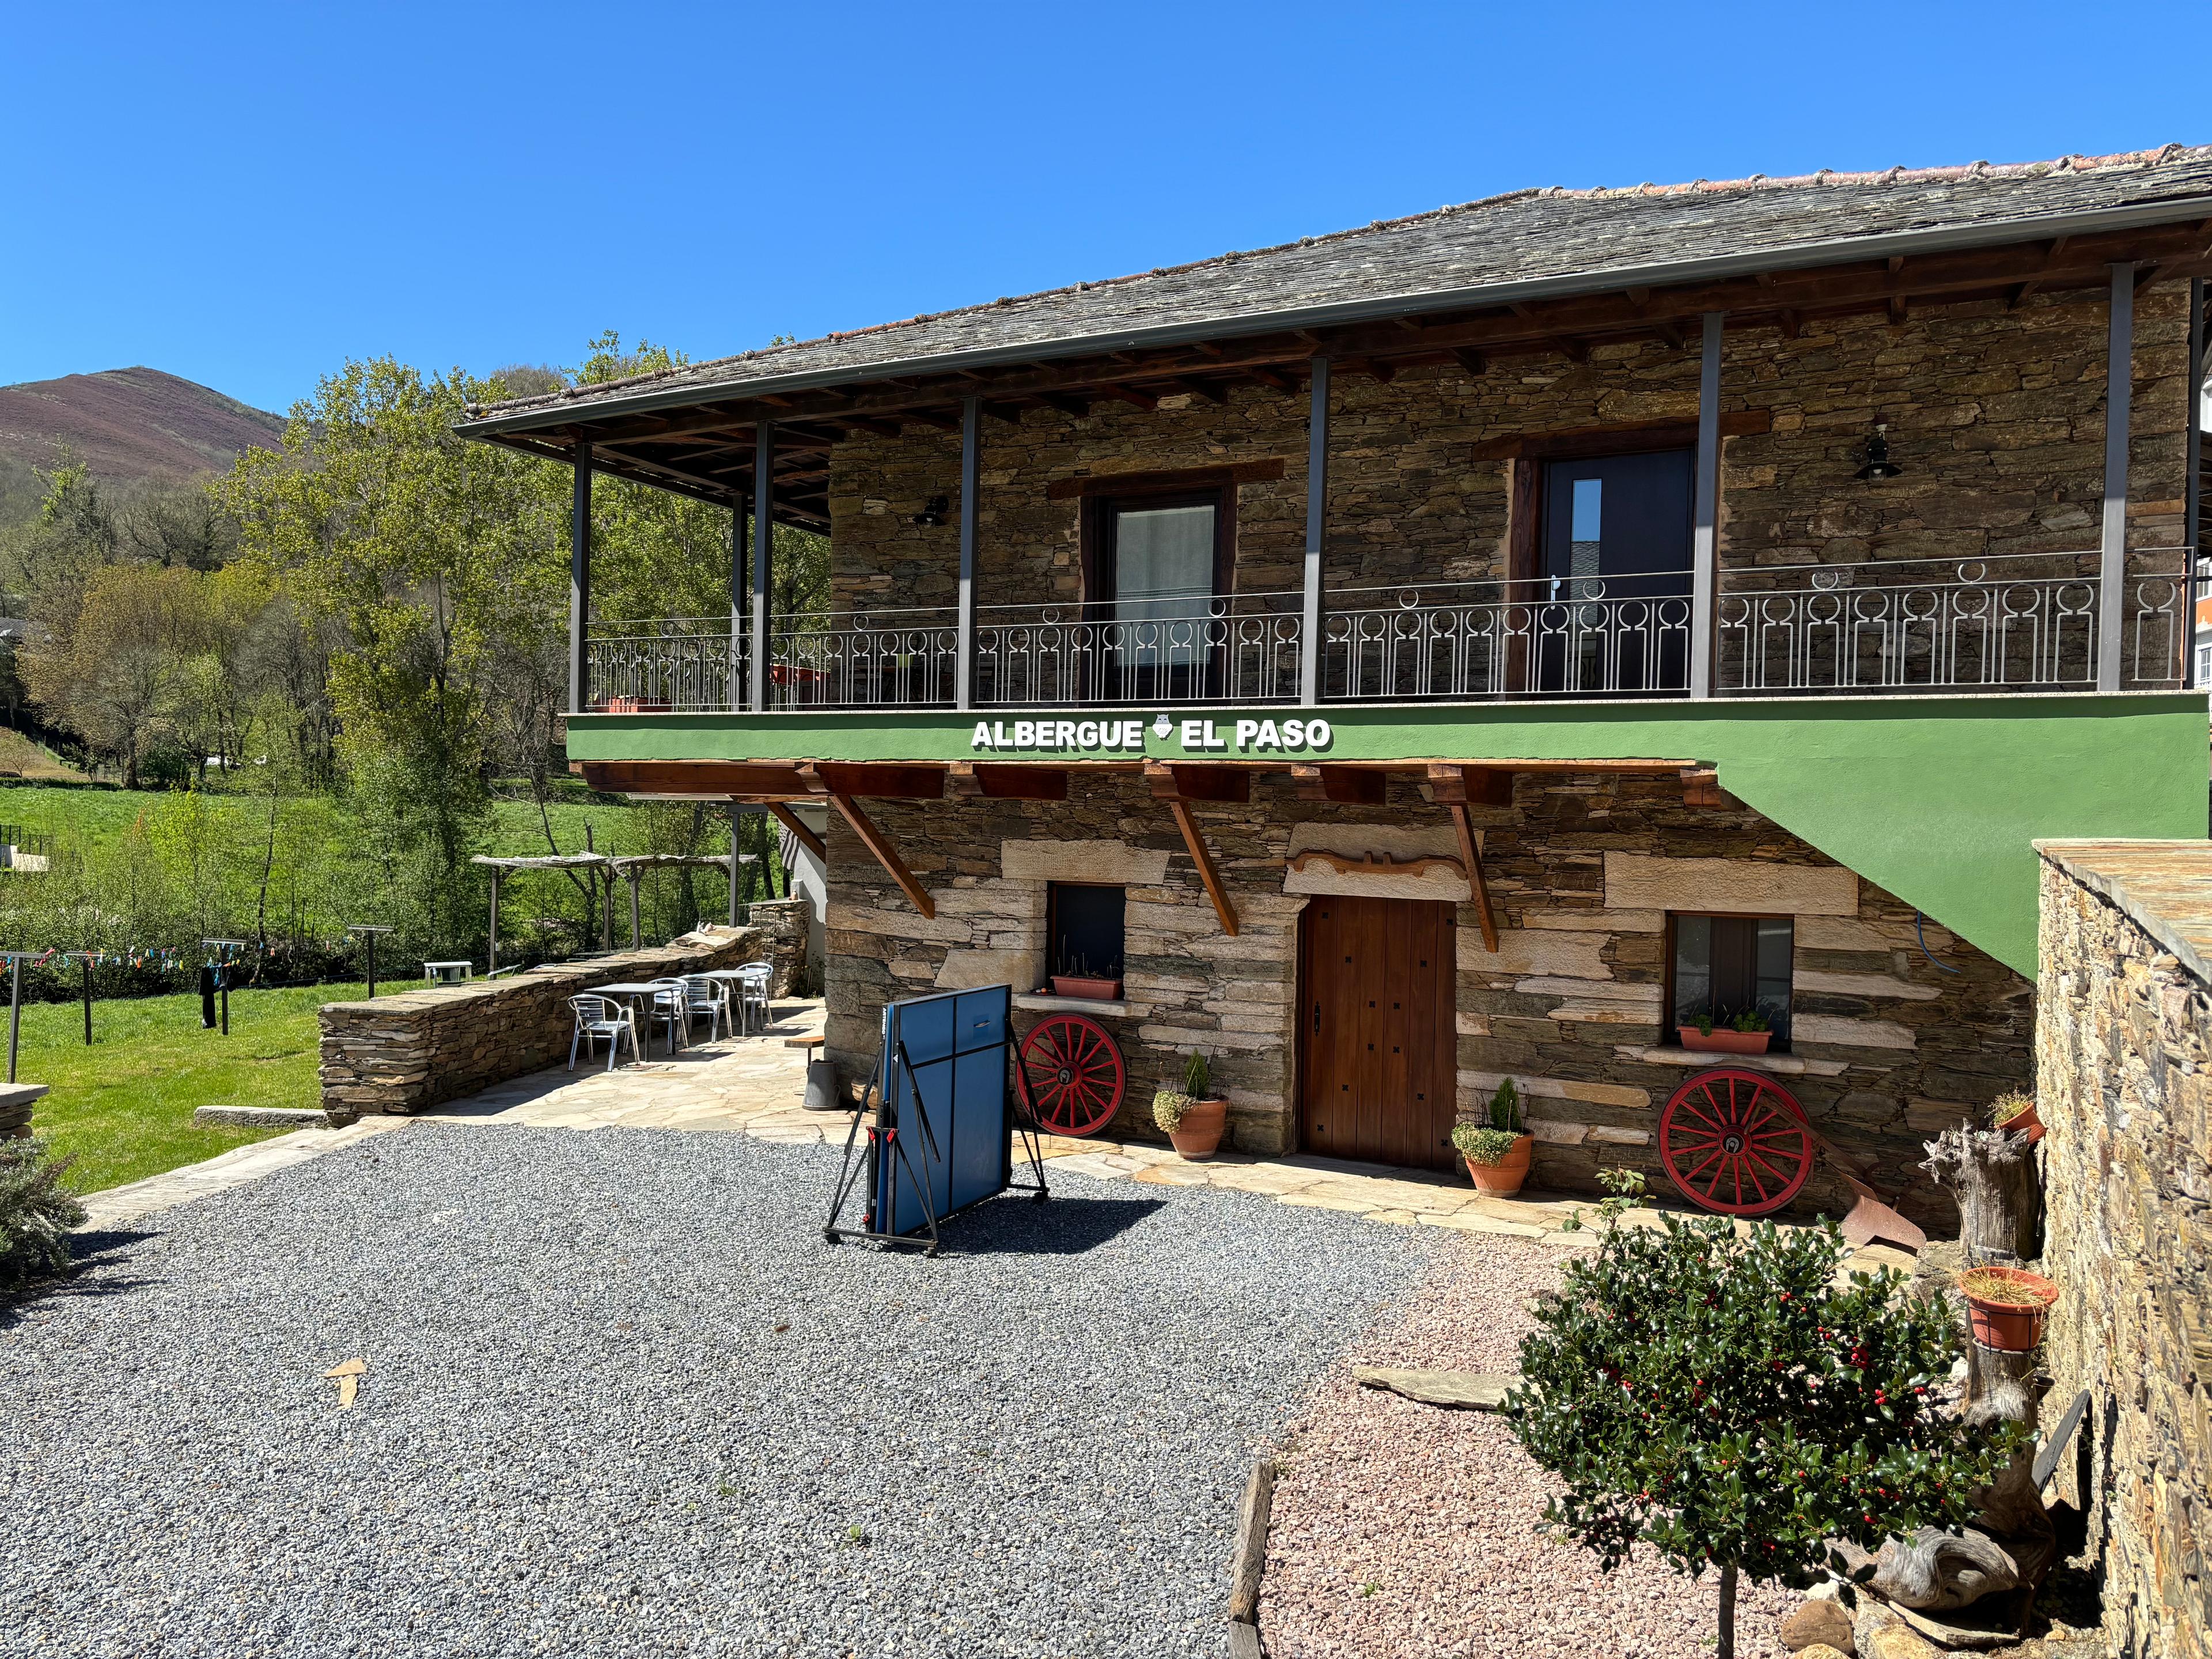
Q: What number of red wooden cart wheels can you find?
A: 2